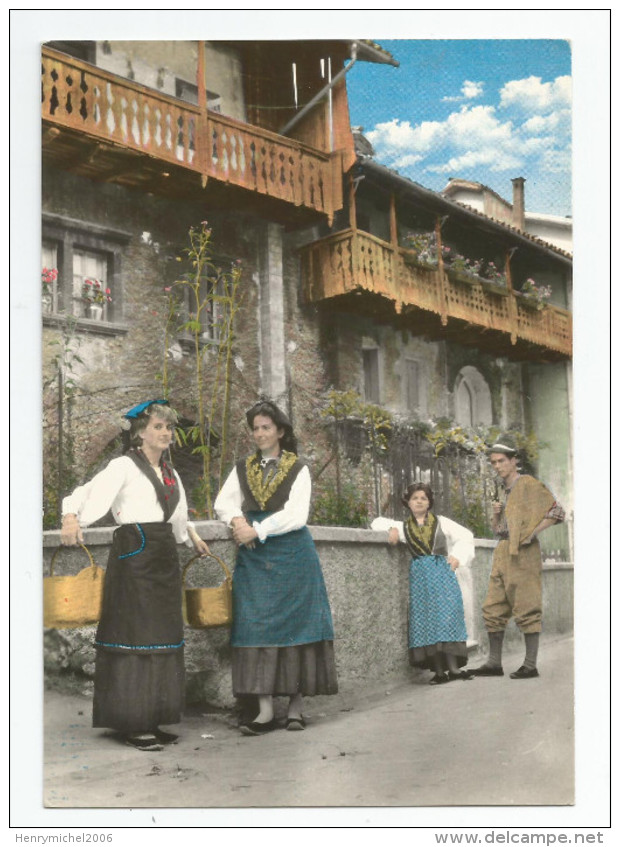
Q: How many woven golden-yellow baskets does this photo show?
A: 2